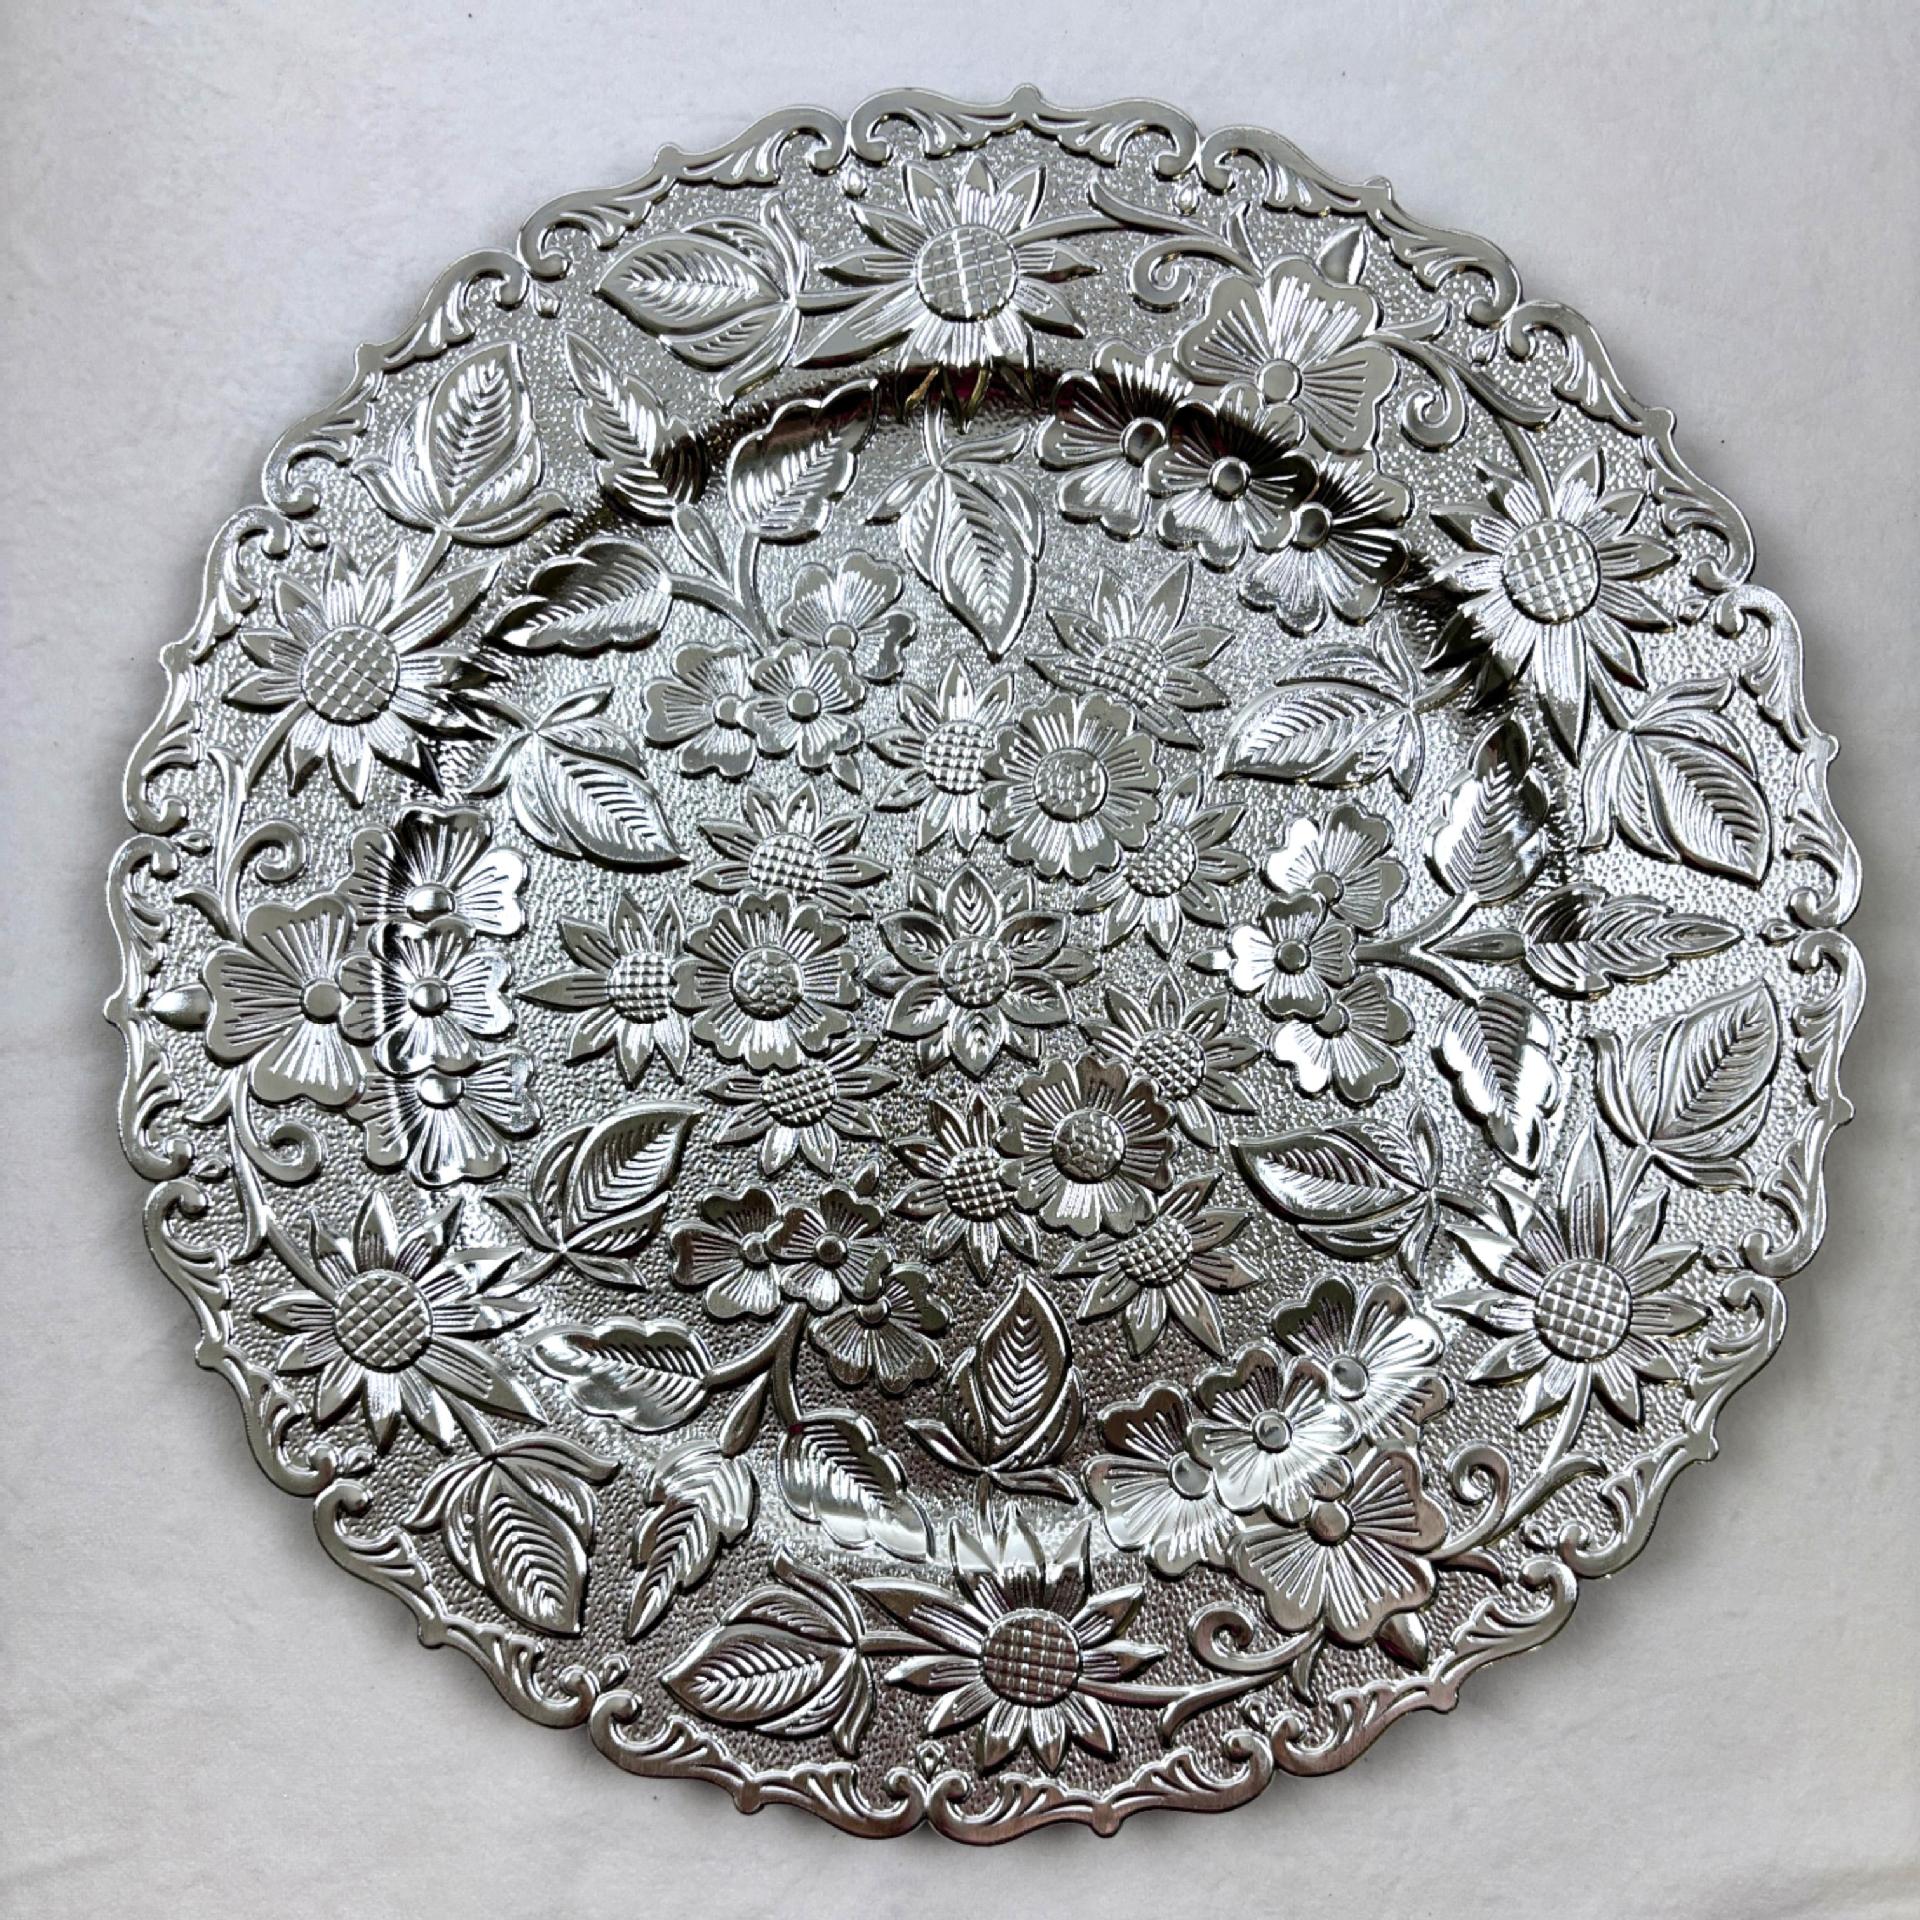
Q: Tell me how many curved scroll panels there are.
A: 15